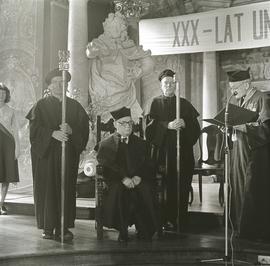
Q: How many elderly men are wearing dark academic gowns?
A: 4